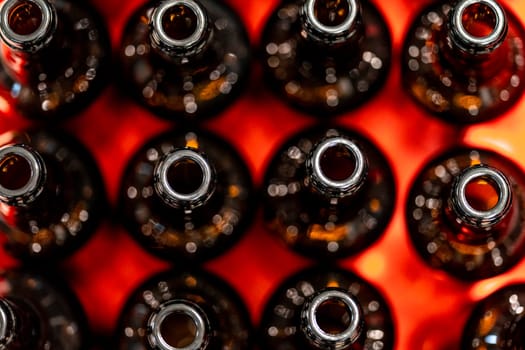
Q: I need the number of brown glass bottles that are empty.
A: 12